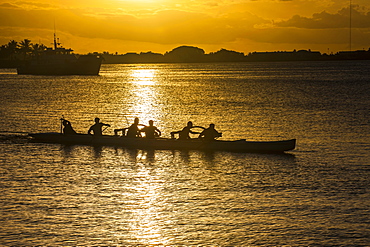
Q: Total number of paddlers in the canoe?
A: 6